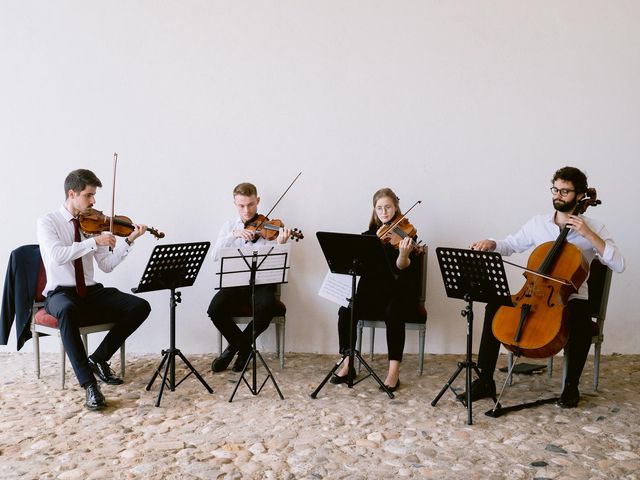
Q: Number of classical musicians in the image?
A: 4